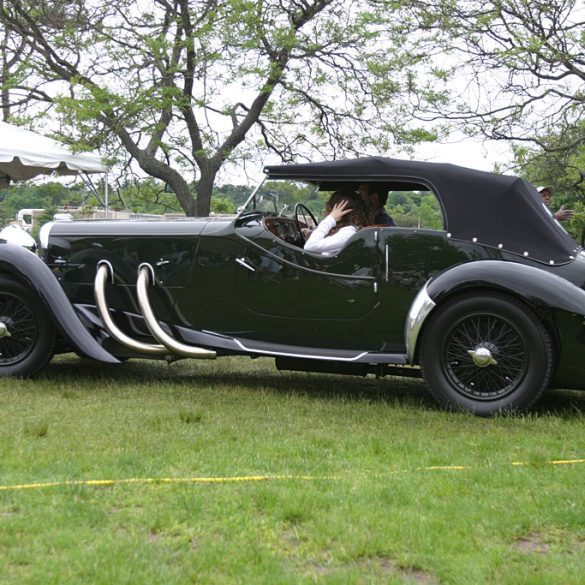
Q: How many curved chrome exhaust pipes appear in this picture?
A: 2